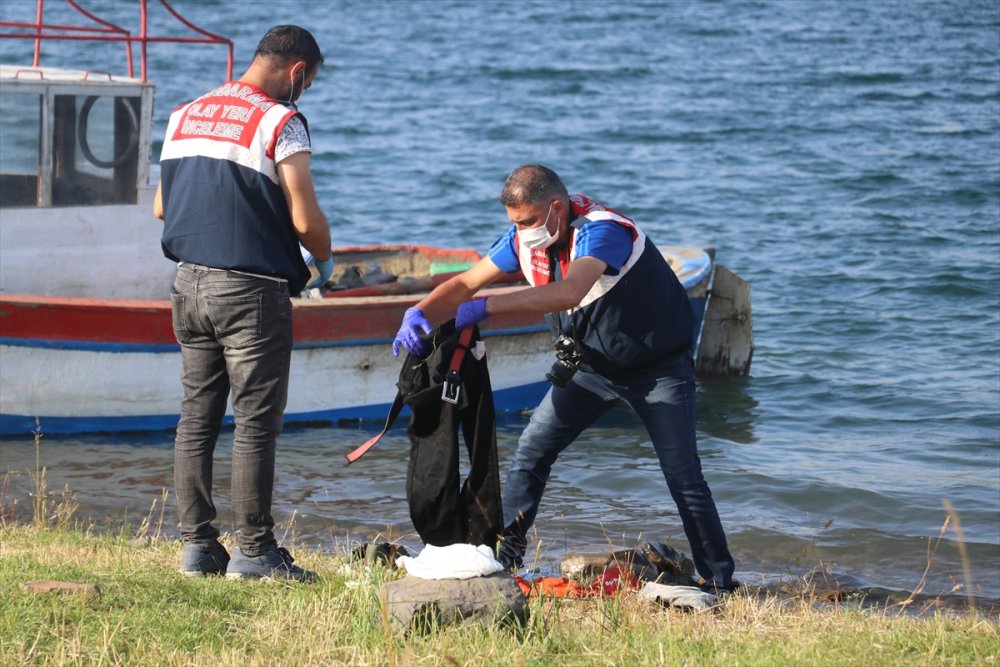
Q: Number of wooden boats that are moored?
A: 1